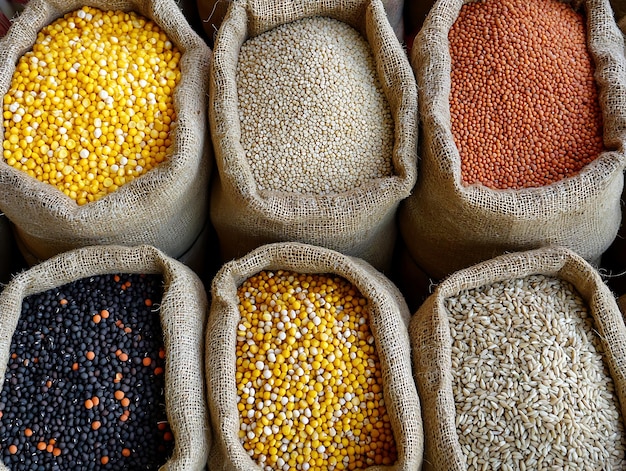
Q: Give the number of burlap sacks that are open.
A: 6